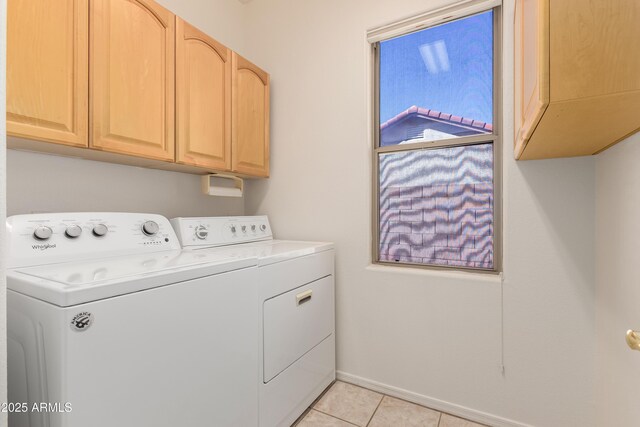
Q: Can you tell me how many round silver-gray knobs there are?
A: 4